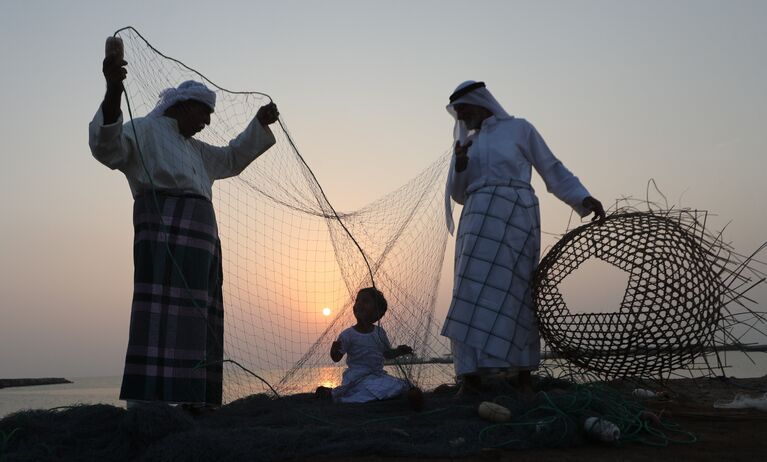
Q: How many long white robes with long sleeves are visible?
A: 2